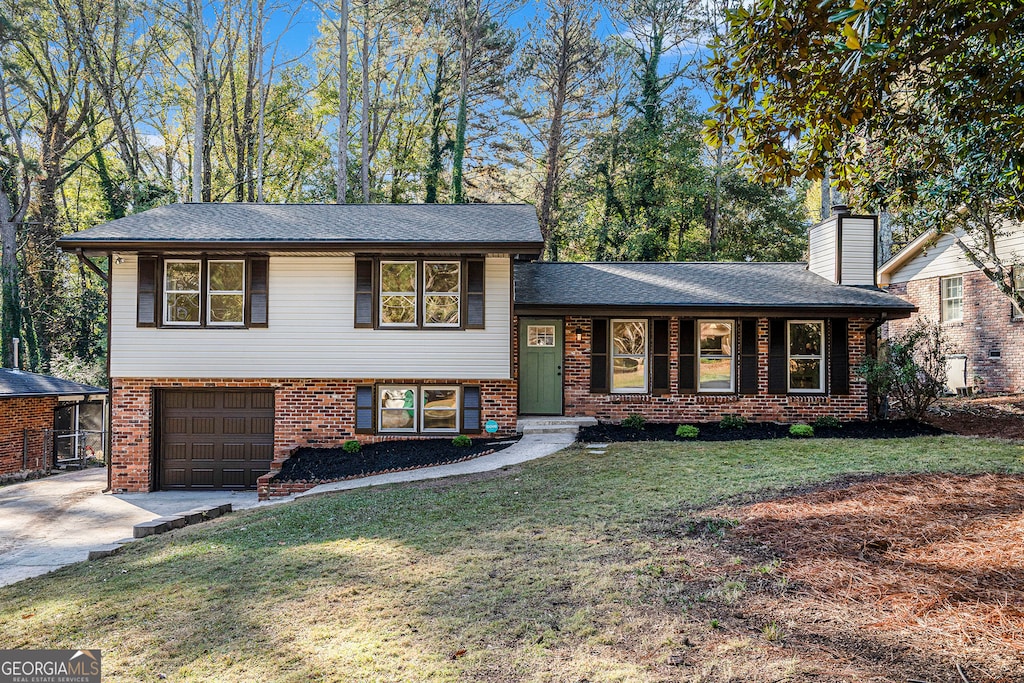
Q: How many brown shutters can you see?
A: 12